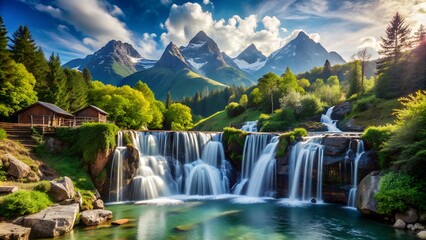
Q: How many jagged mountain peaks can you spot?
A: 5